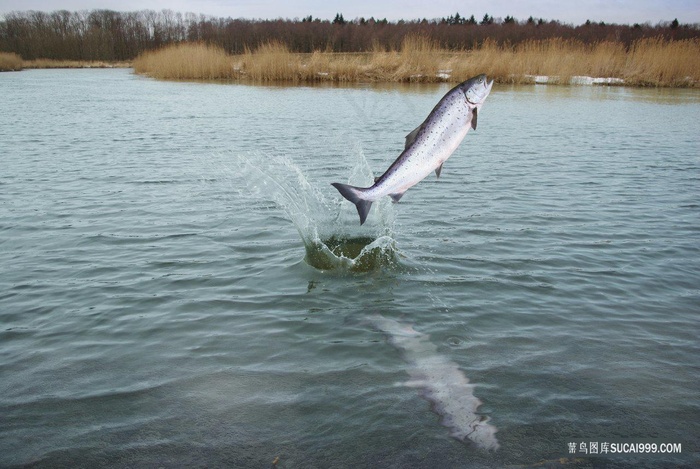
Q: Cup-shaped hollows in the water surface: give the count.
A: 1